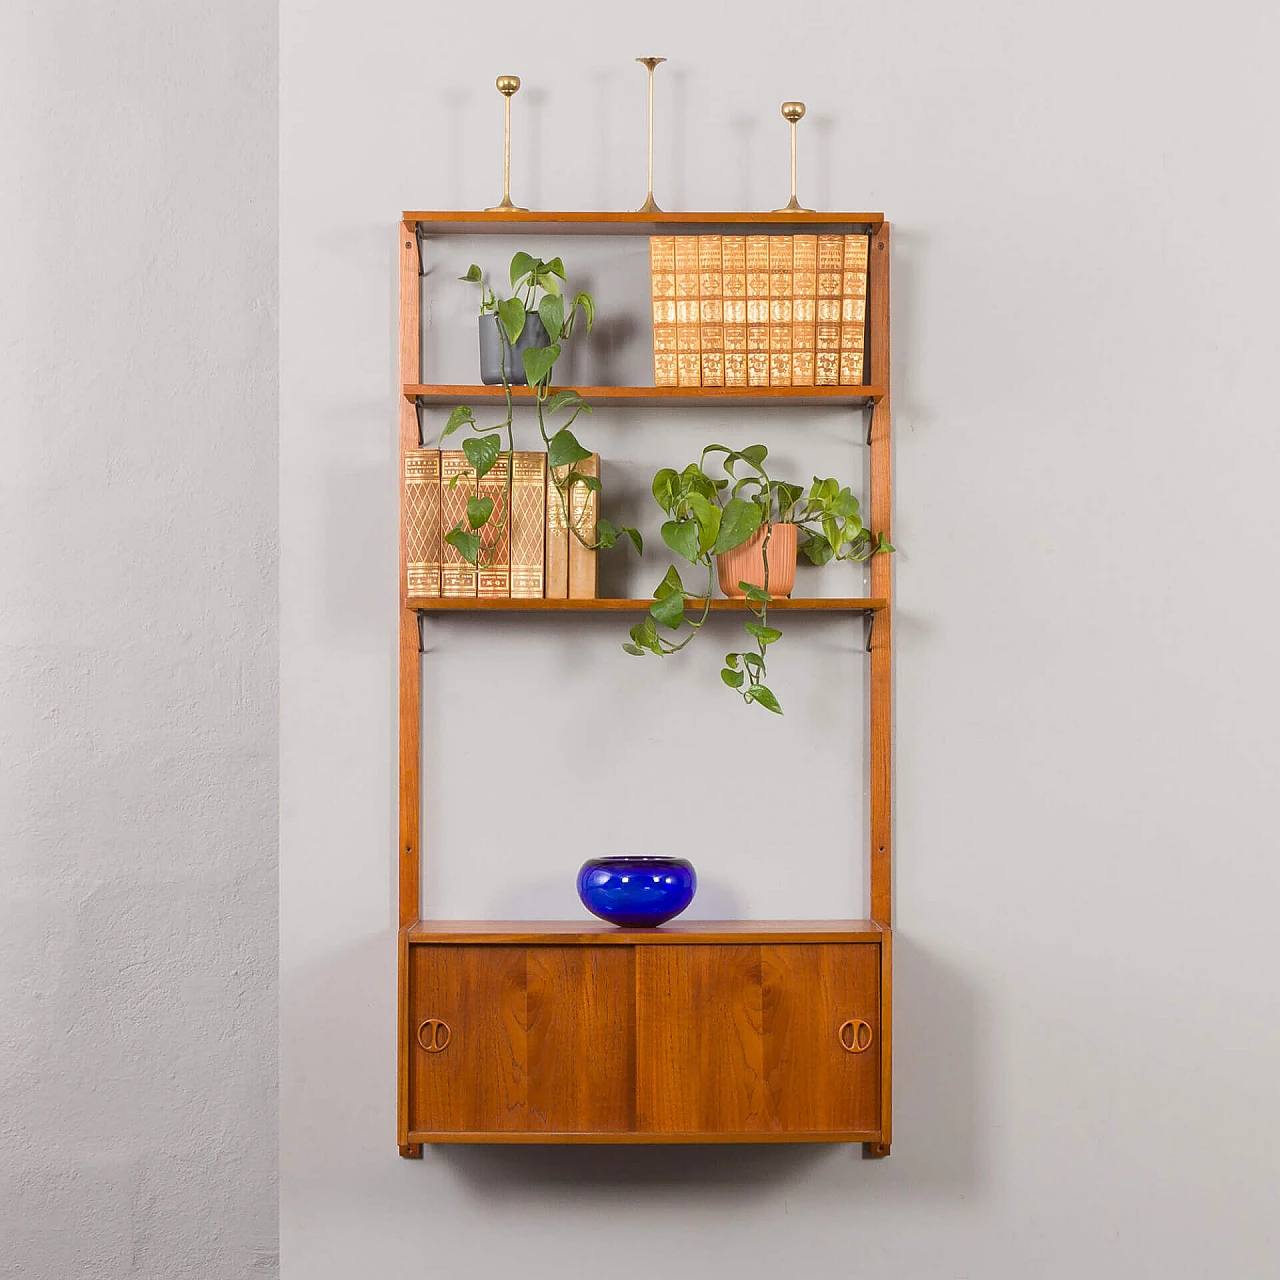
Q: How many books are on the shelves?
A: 15